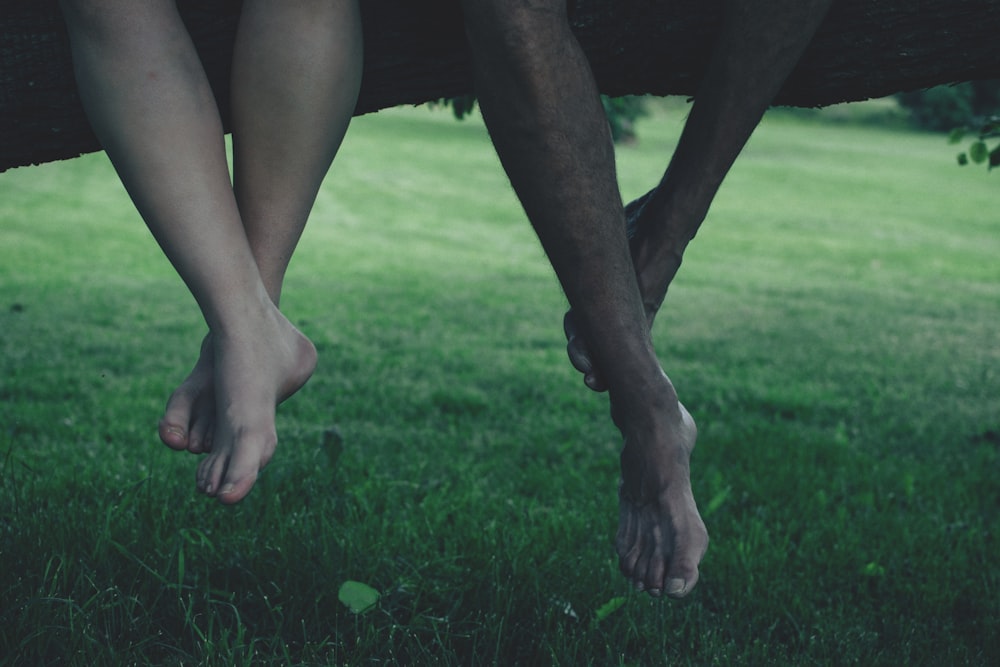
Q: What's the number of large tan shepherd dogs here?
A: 0